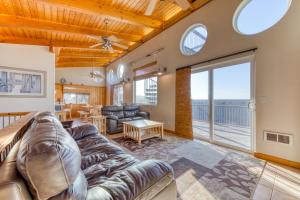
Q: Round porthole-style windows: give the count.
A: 4